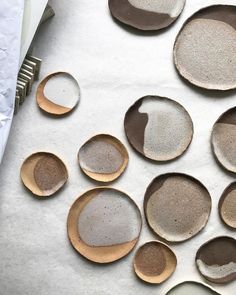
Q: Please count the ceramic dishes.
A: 13